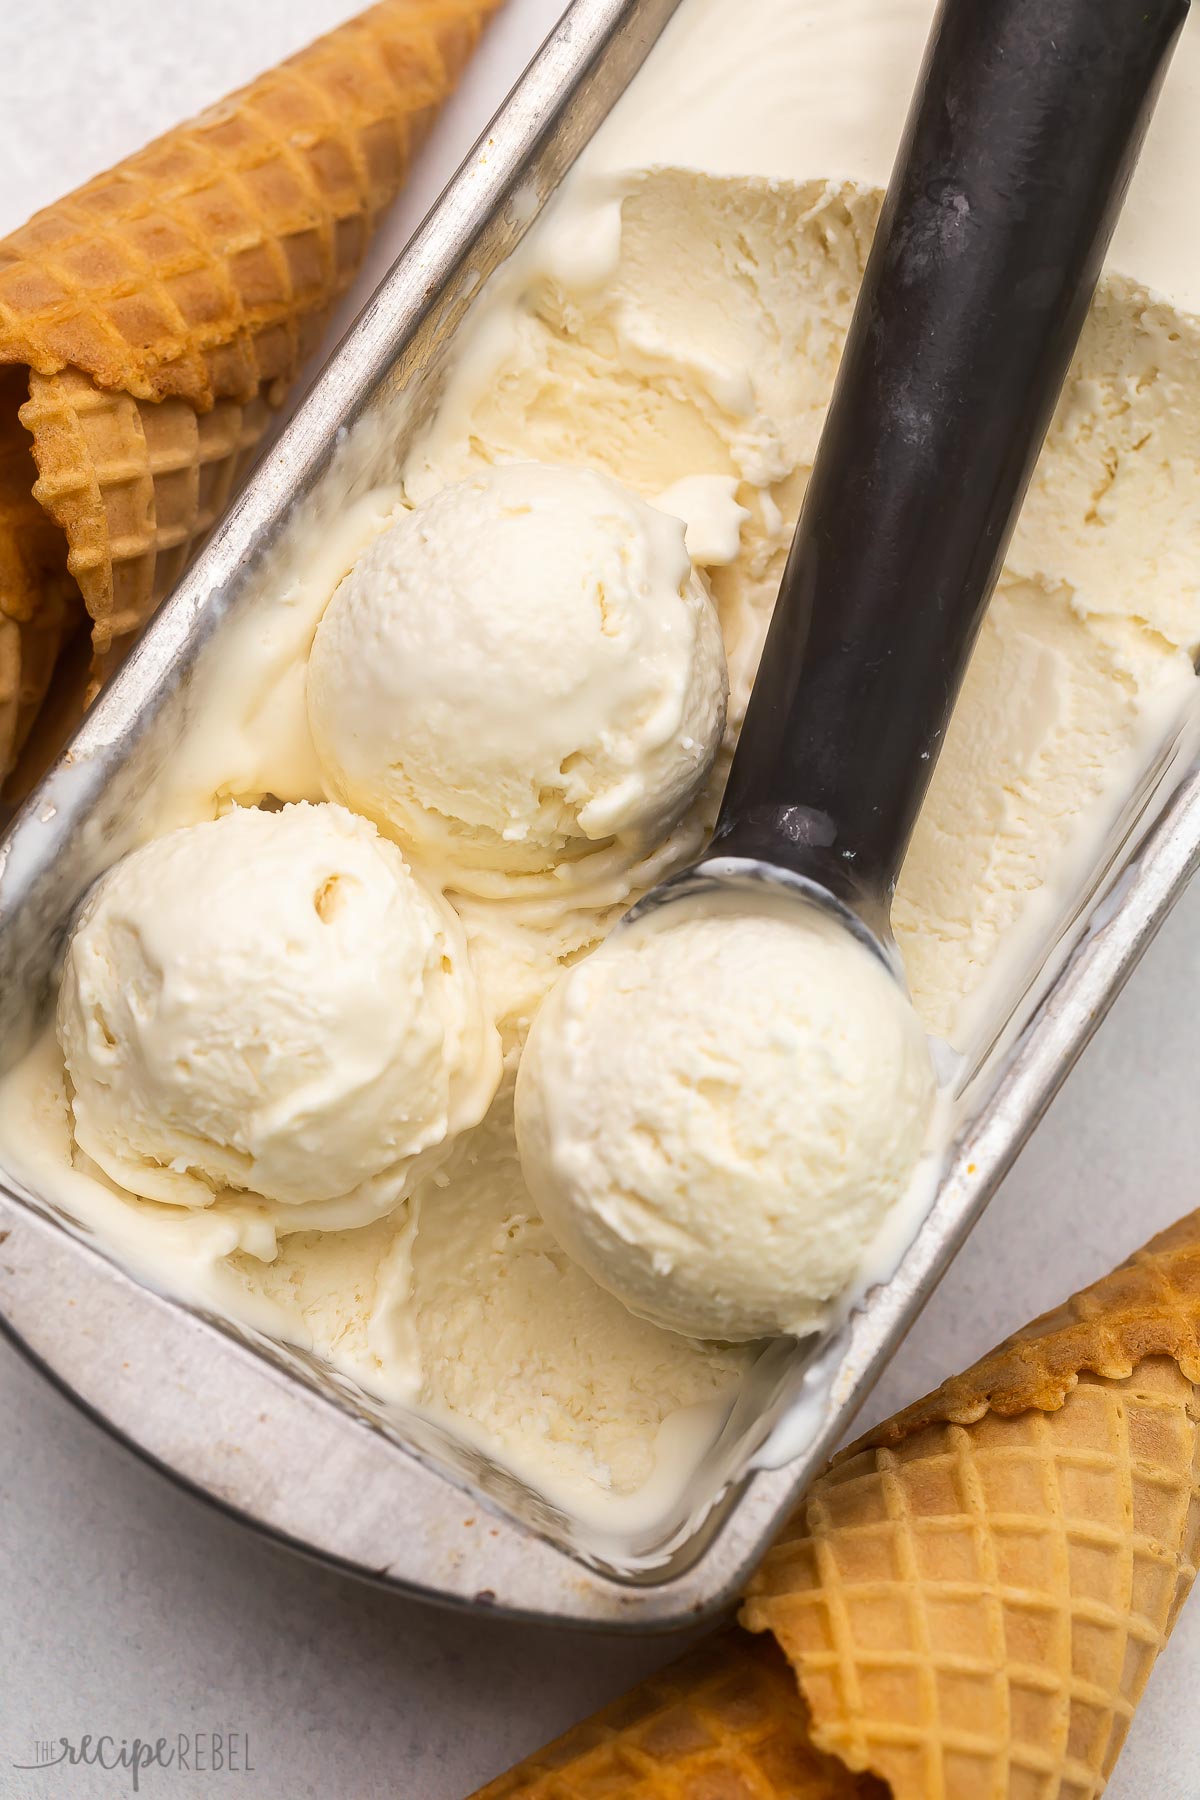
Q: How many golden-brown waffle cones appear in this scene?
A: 4